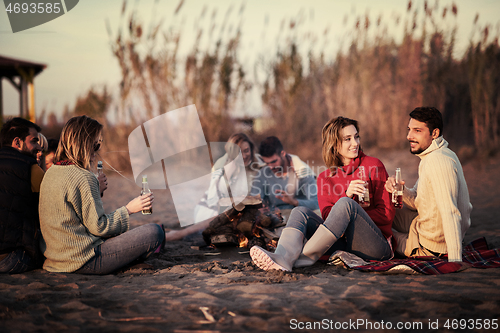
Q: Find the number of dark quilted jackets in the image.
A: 1